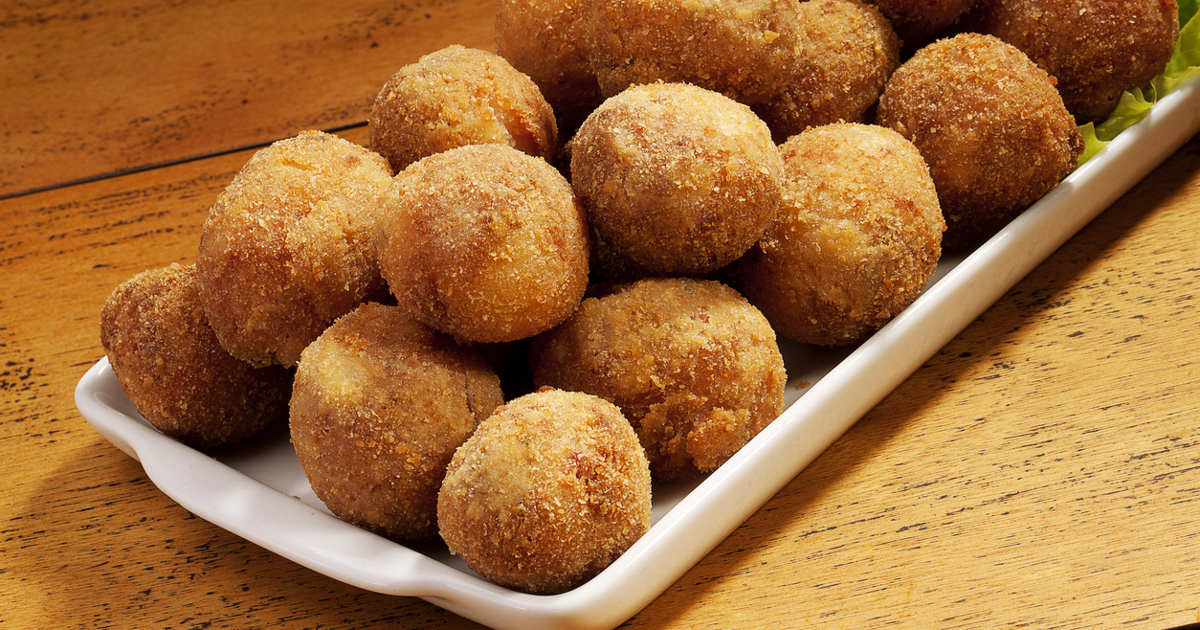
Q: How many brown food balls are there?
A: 15